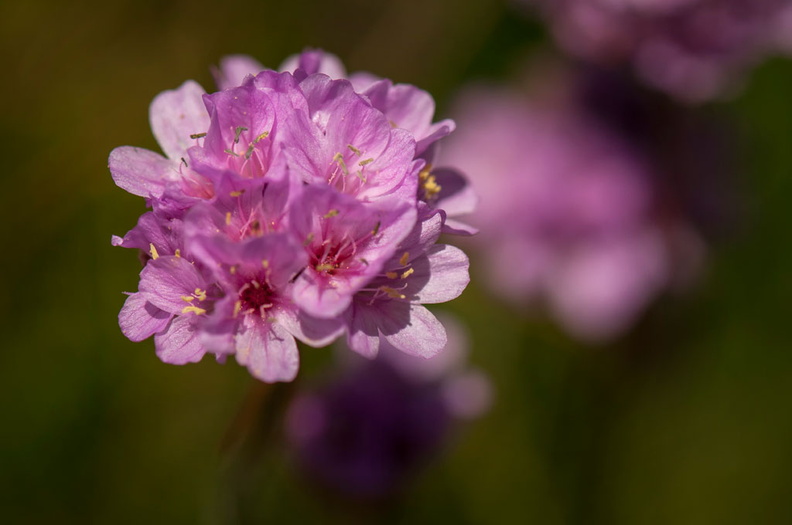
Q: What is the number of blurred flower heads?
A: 3